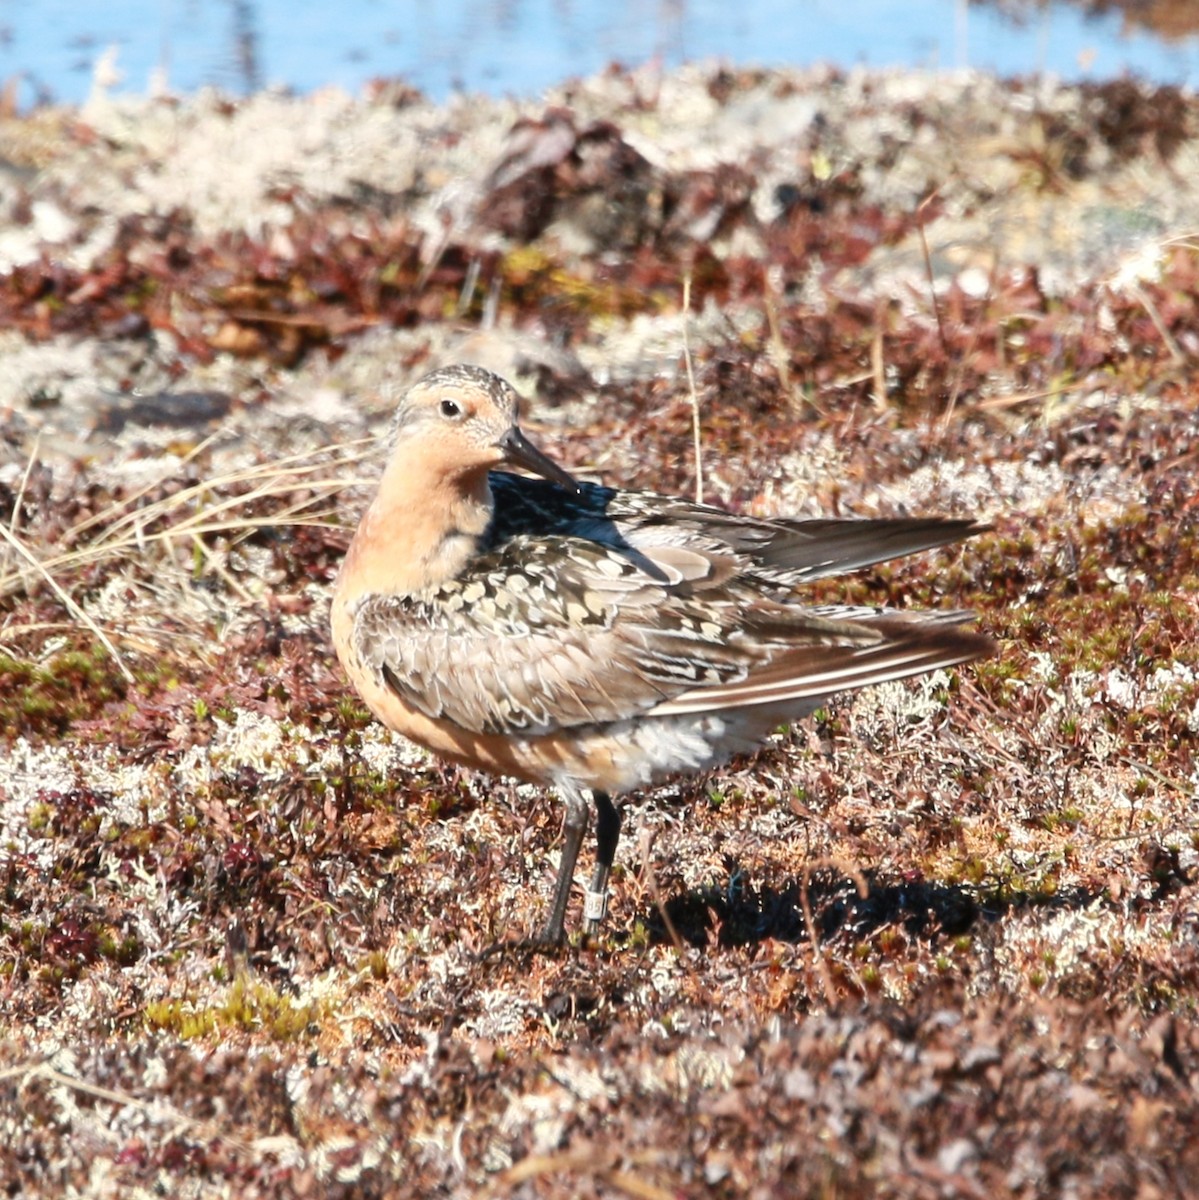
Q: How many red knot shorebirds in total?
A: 1